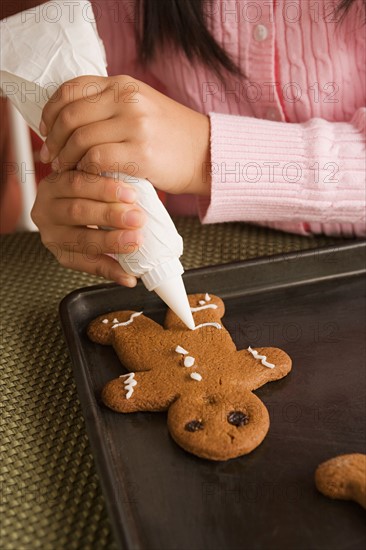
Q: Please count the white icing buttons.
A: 3